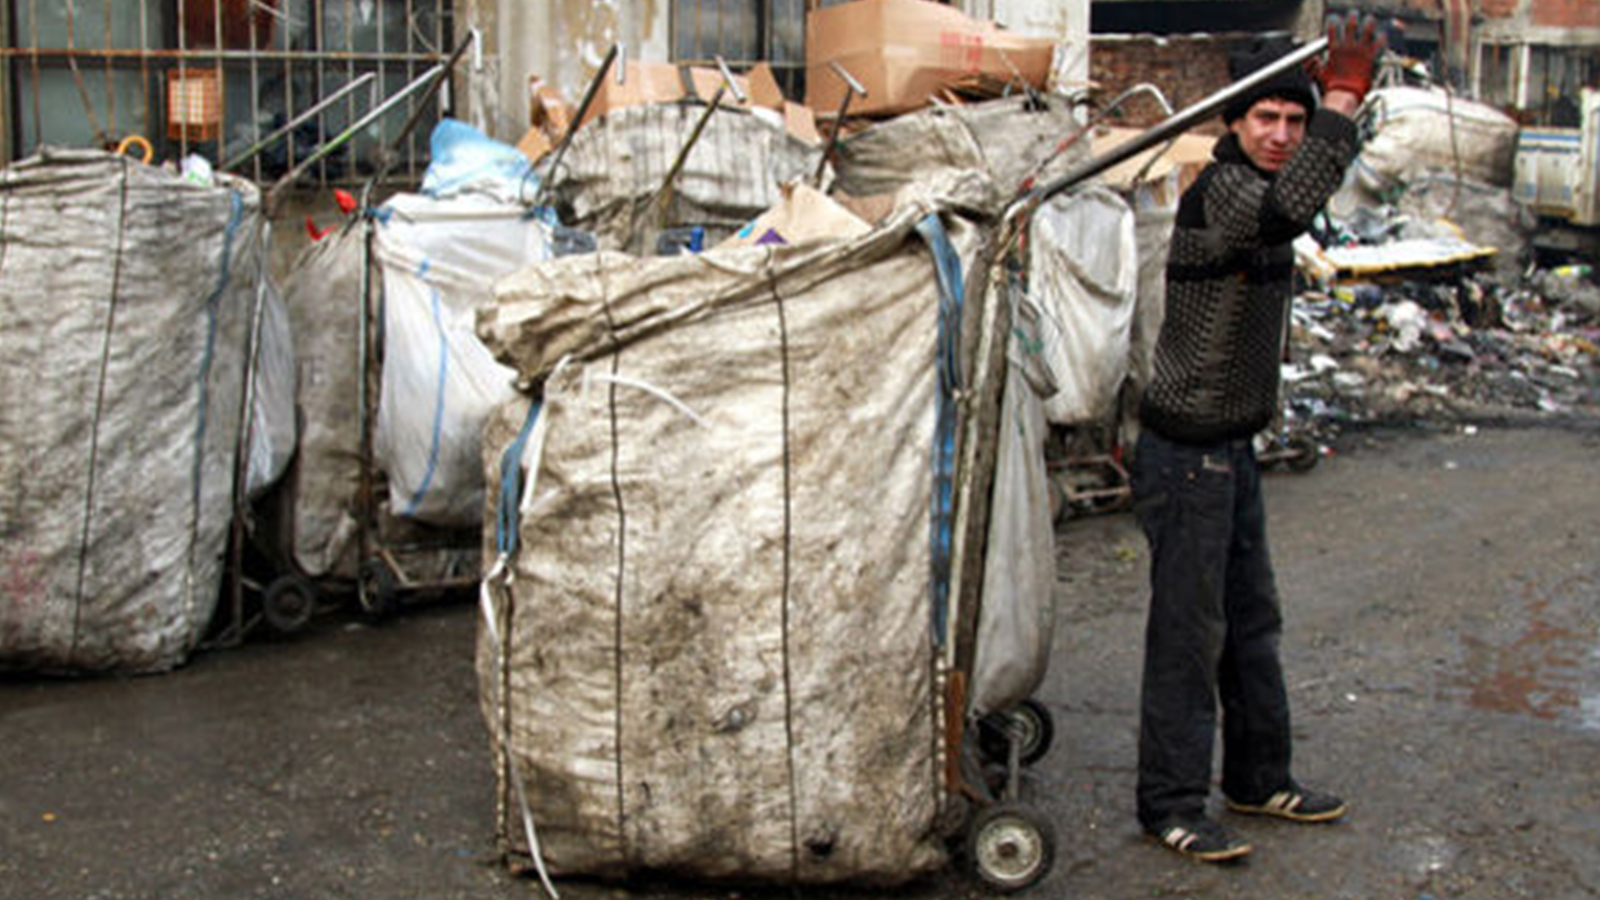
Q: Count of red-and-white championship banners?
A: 0